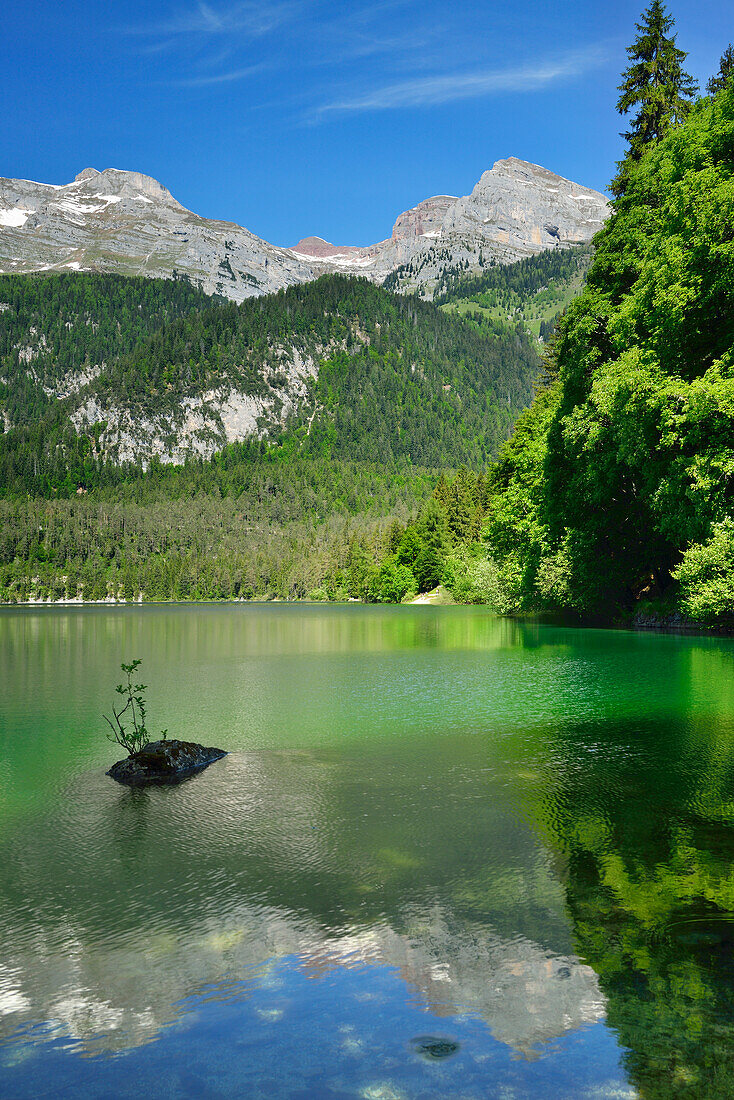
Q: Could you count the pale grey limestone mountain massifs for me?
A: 2